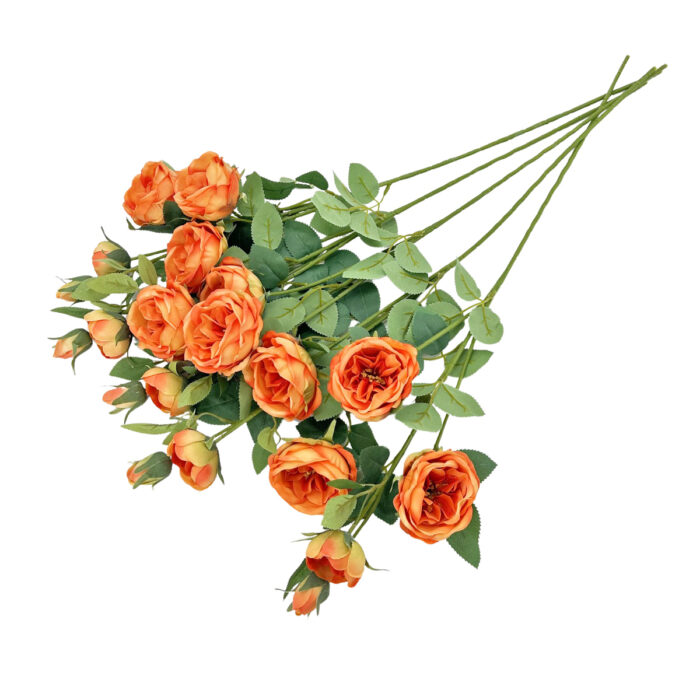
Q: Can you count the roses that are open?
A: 10